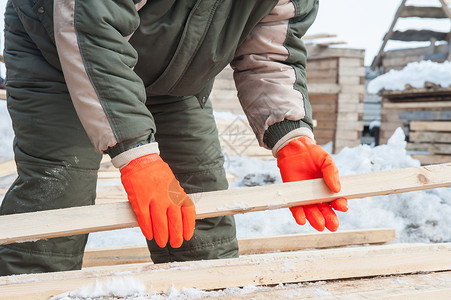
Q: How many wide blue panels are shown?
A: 0